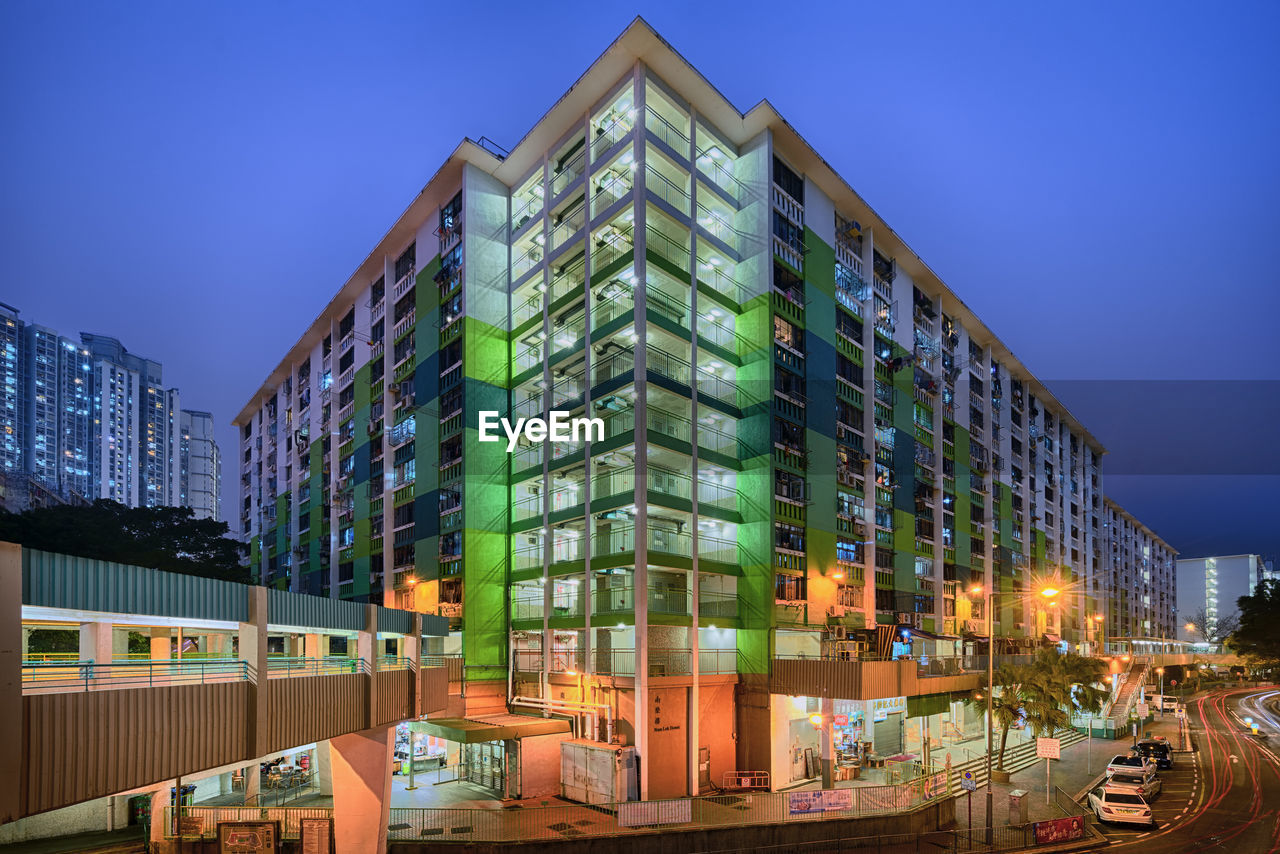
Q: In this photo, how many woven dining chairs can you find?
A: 0